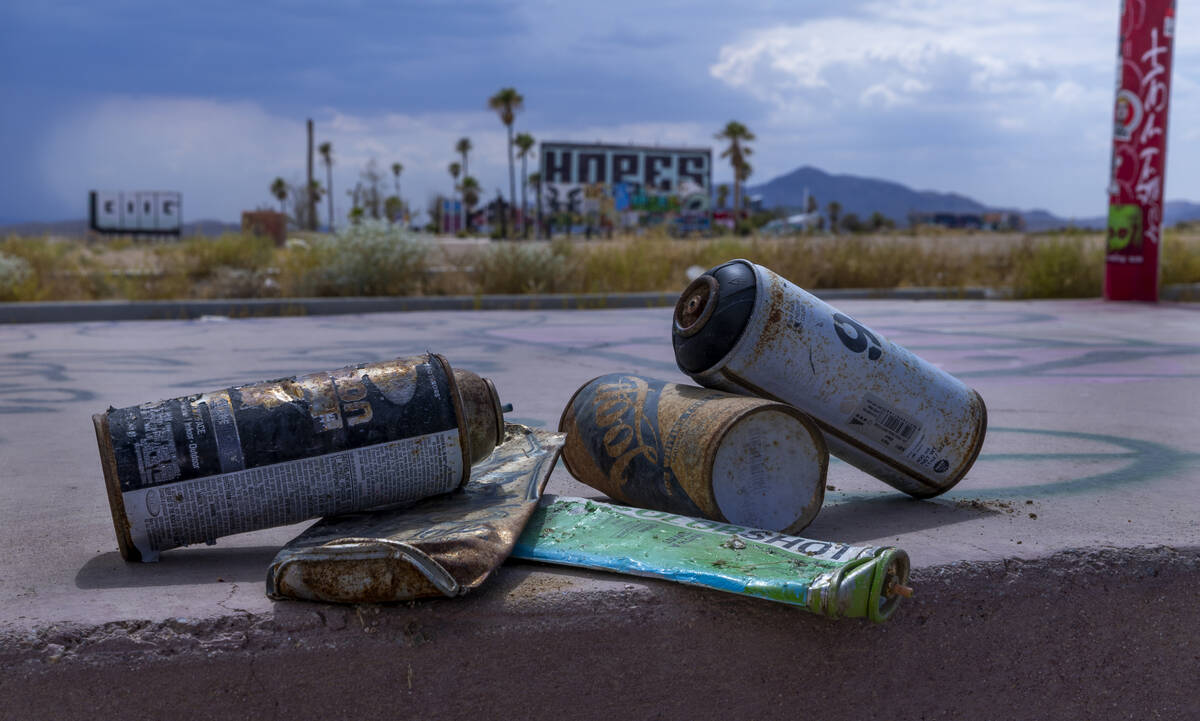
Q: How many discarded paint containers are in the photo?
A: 5